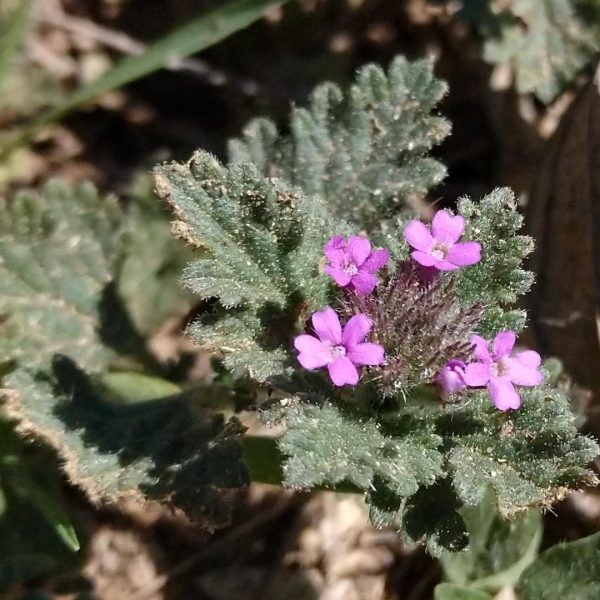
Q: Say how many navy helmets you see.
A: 0